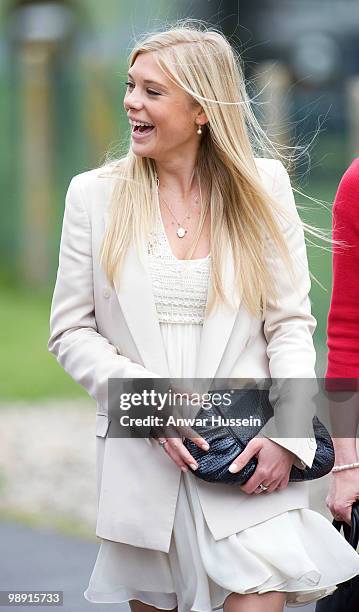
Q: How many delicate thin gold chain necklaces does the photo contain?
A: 1